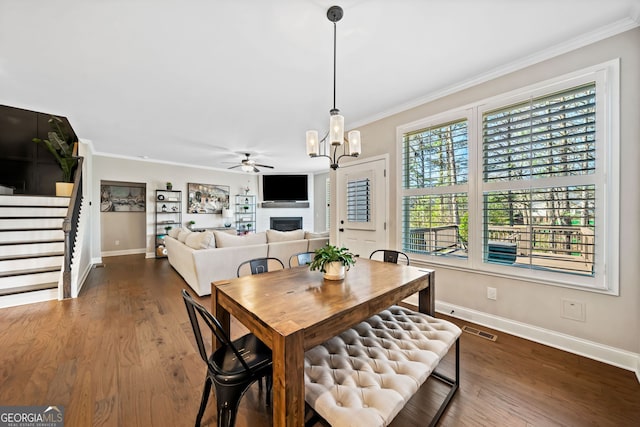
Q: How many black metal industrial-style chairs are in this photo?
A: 4